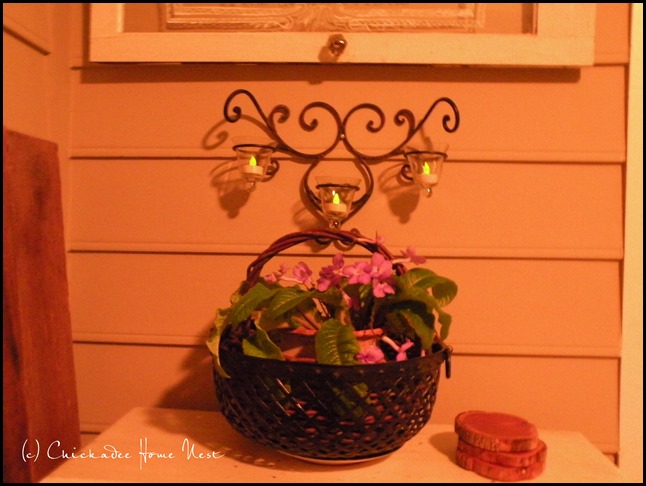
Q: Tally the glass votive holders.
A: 3